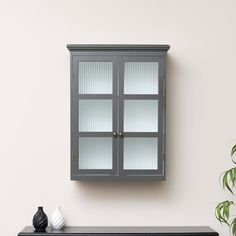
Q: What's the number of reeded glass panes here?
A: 6